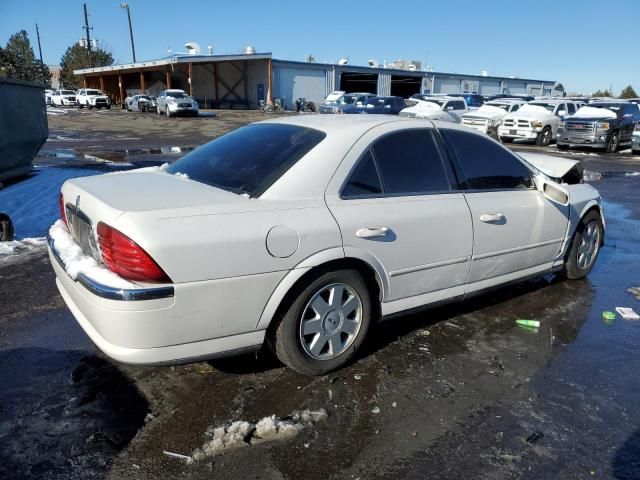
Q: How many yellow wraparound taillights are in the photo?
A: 0